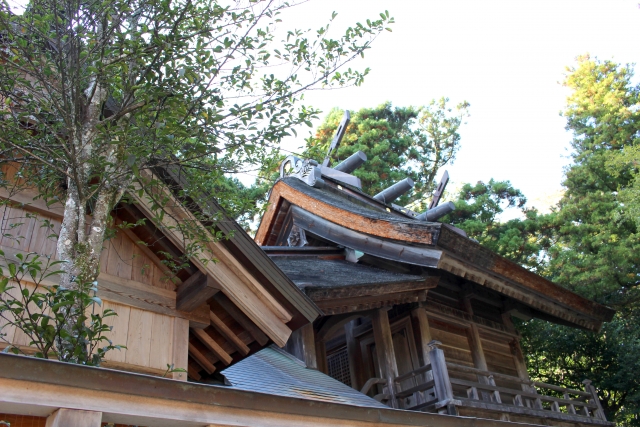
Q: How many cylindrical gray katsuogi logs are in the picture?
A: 3